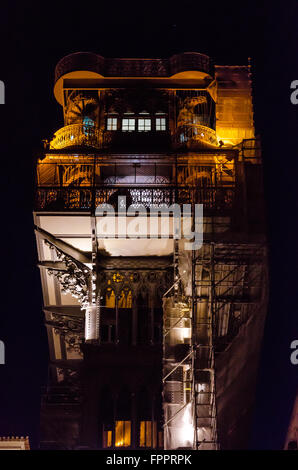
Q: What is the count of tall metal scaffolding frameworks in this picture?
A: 1